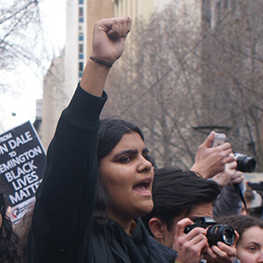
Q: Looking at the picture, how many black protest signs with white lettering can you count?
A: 1